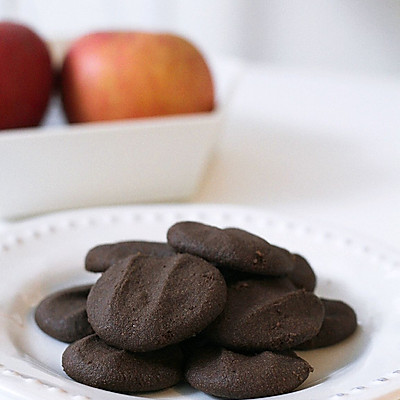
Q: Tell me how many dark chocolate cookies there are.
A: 9